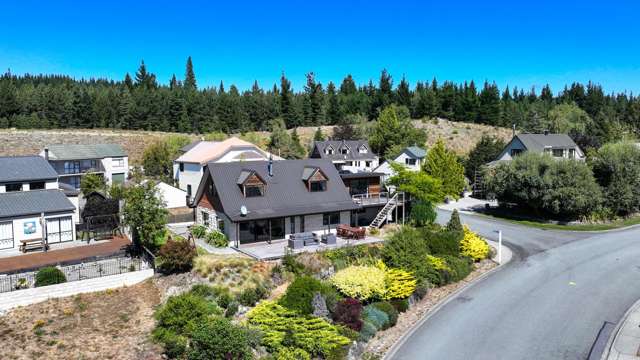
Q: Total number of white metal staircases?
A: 1